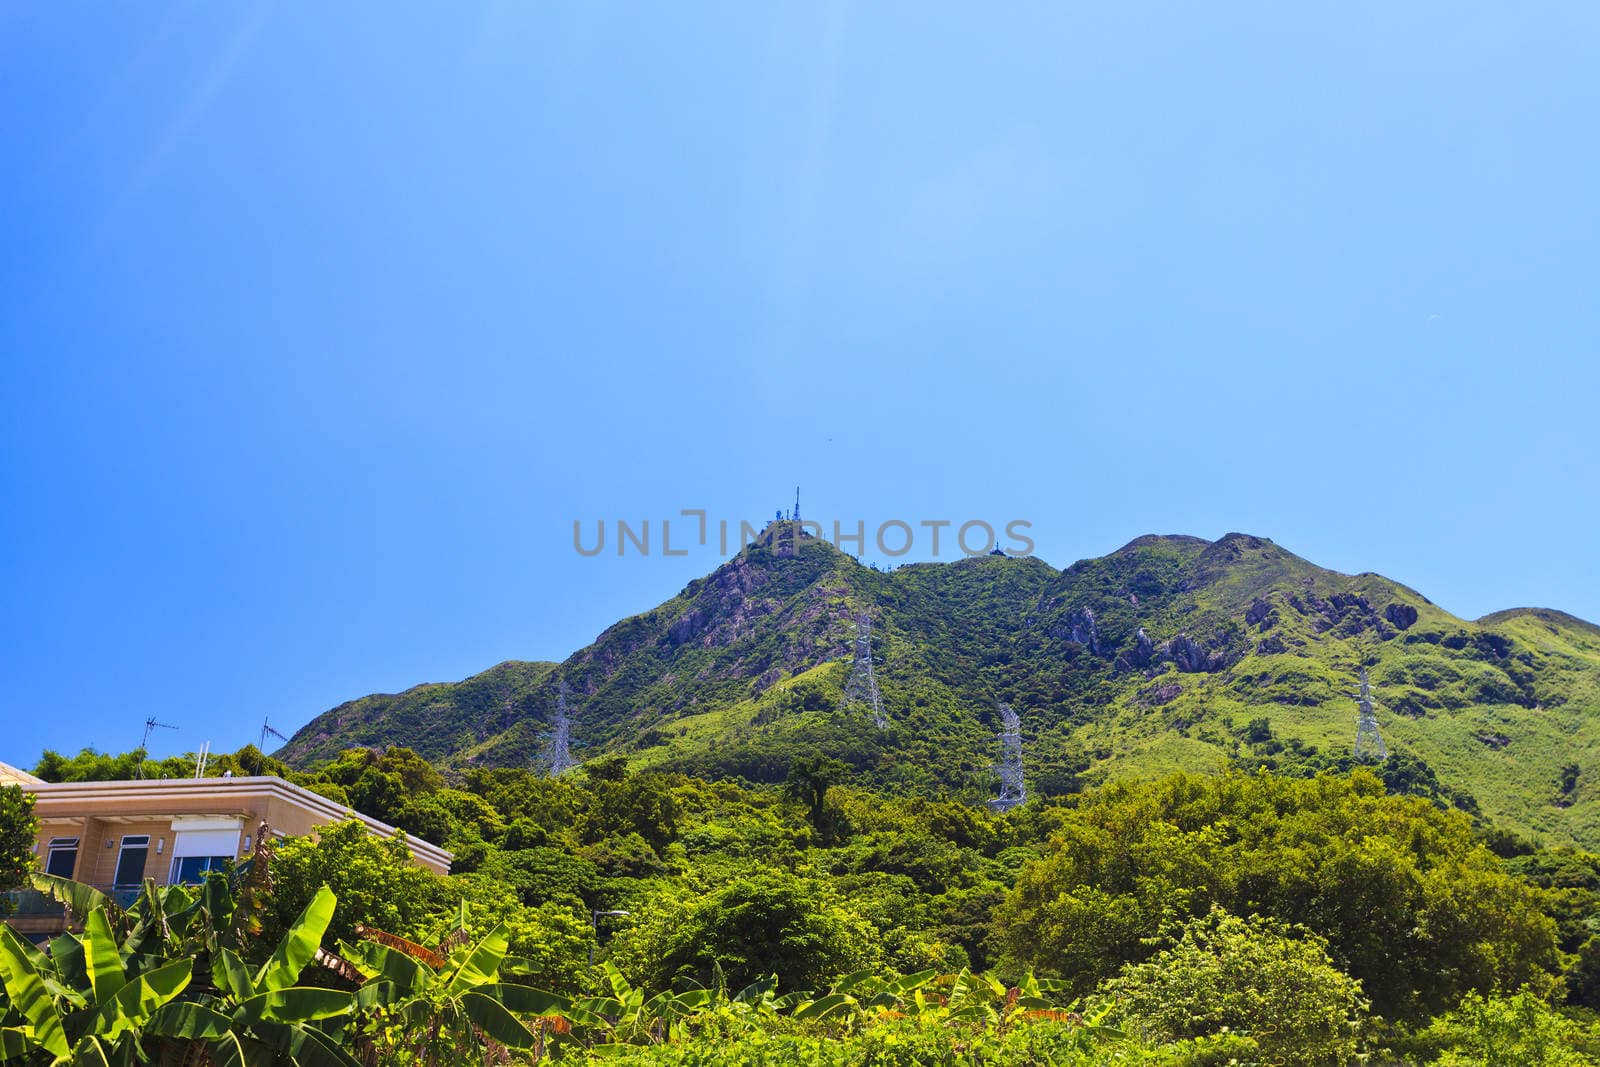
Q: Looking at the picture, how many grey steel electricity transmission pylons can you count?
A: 4